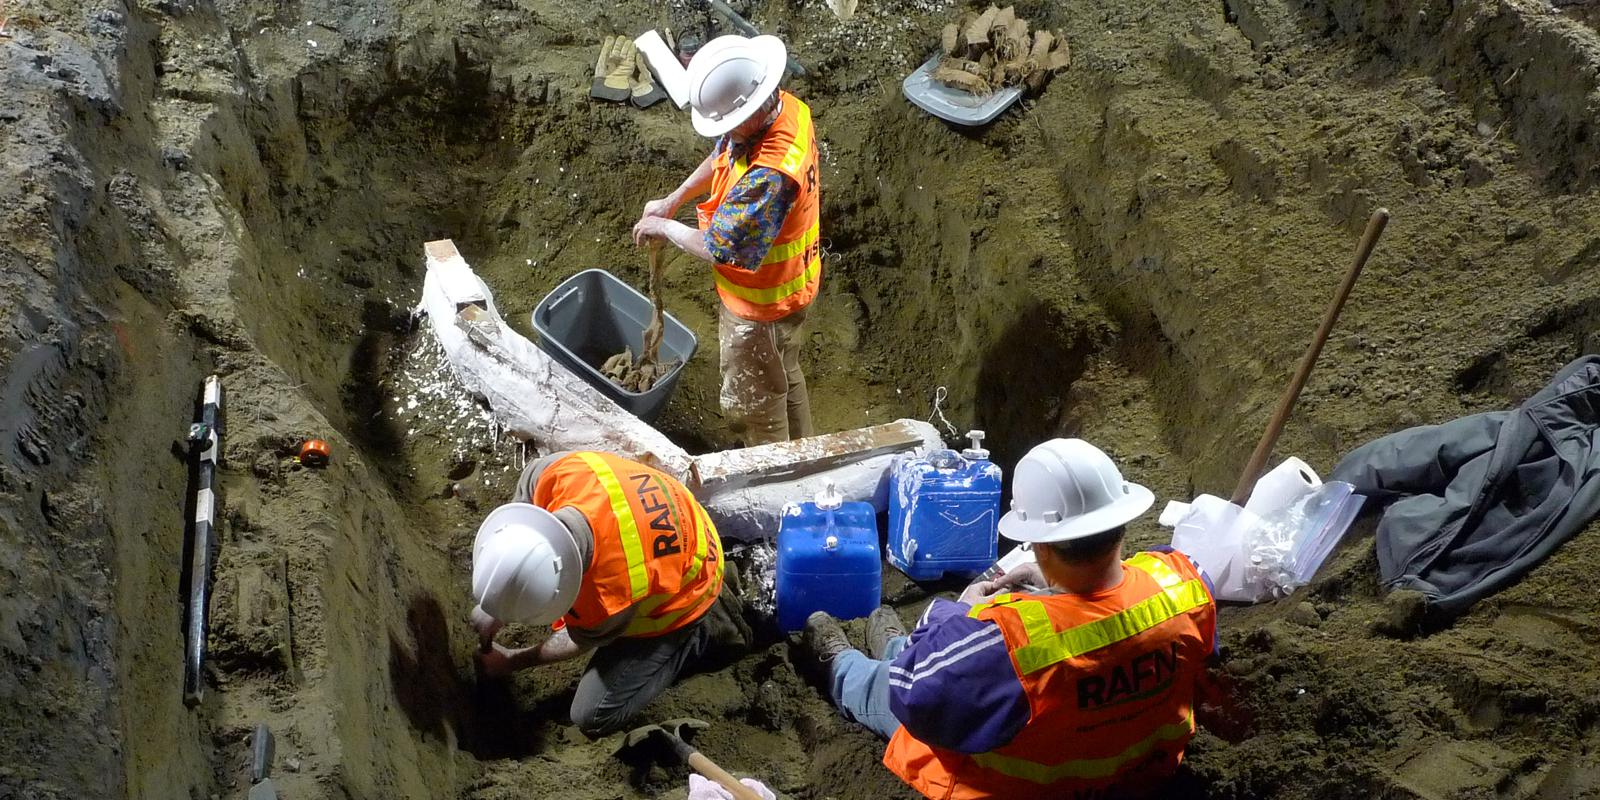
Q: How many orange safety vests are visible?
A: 3